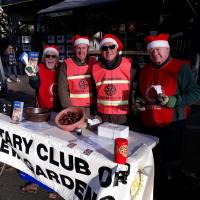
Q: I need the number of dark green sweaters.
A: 1